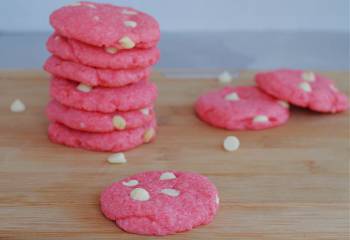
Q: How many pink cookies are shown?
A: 9